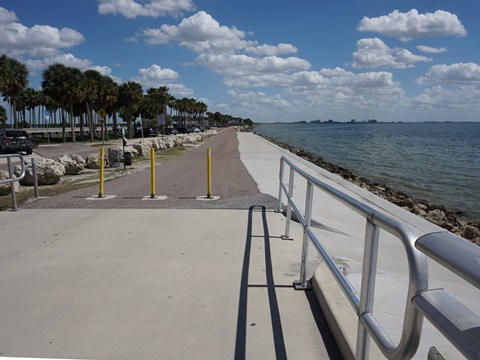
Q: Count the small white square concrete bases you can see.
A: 3